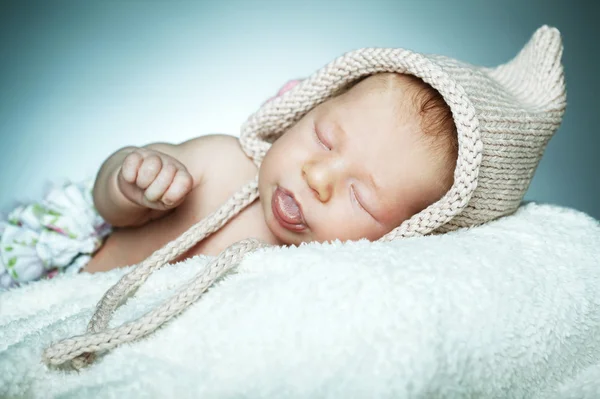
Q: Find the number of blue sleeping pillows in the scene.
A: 0